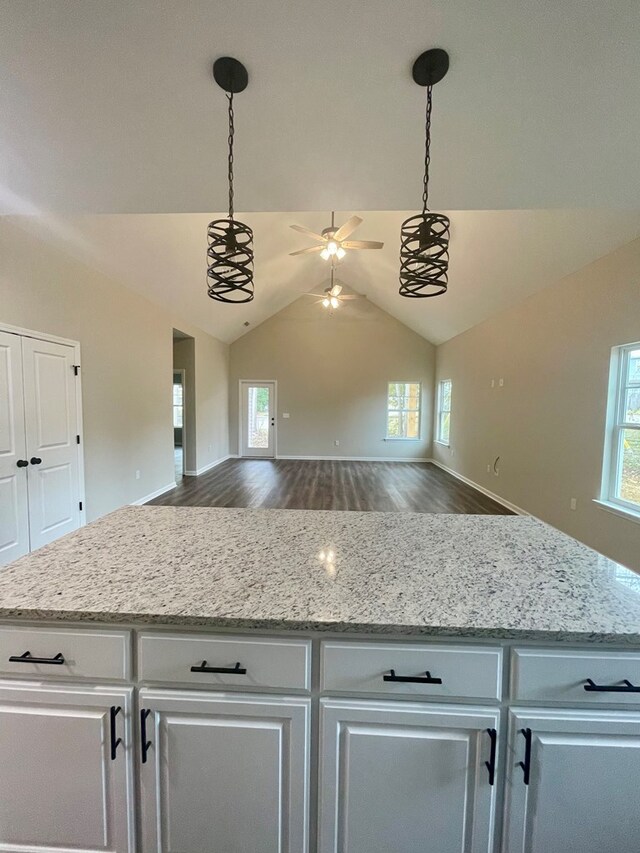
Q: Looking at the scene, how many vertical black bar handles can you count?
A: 4